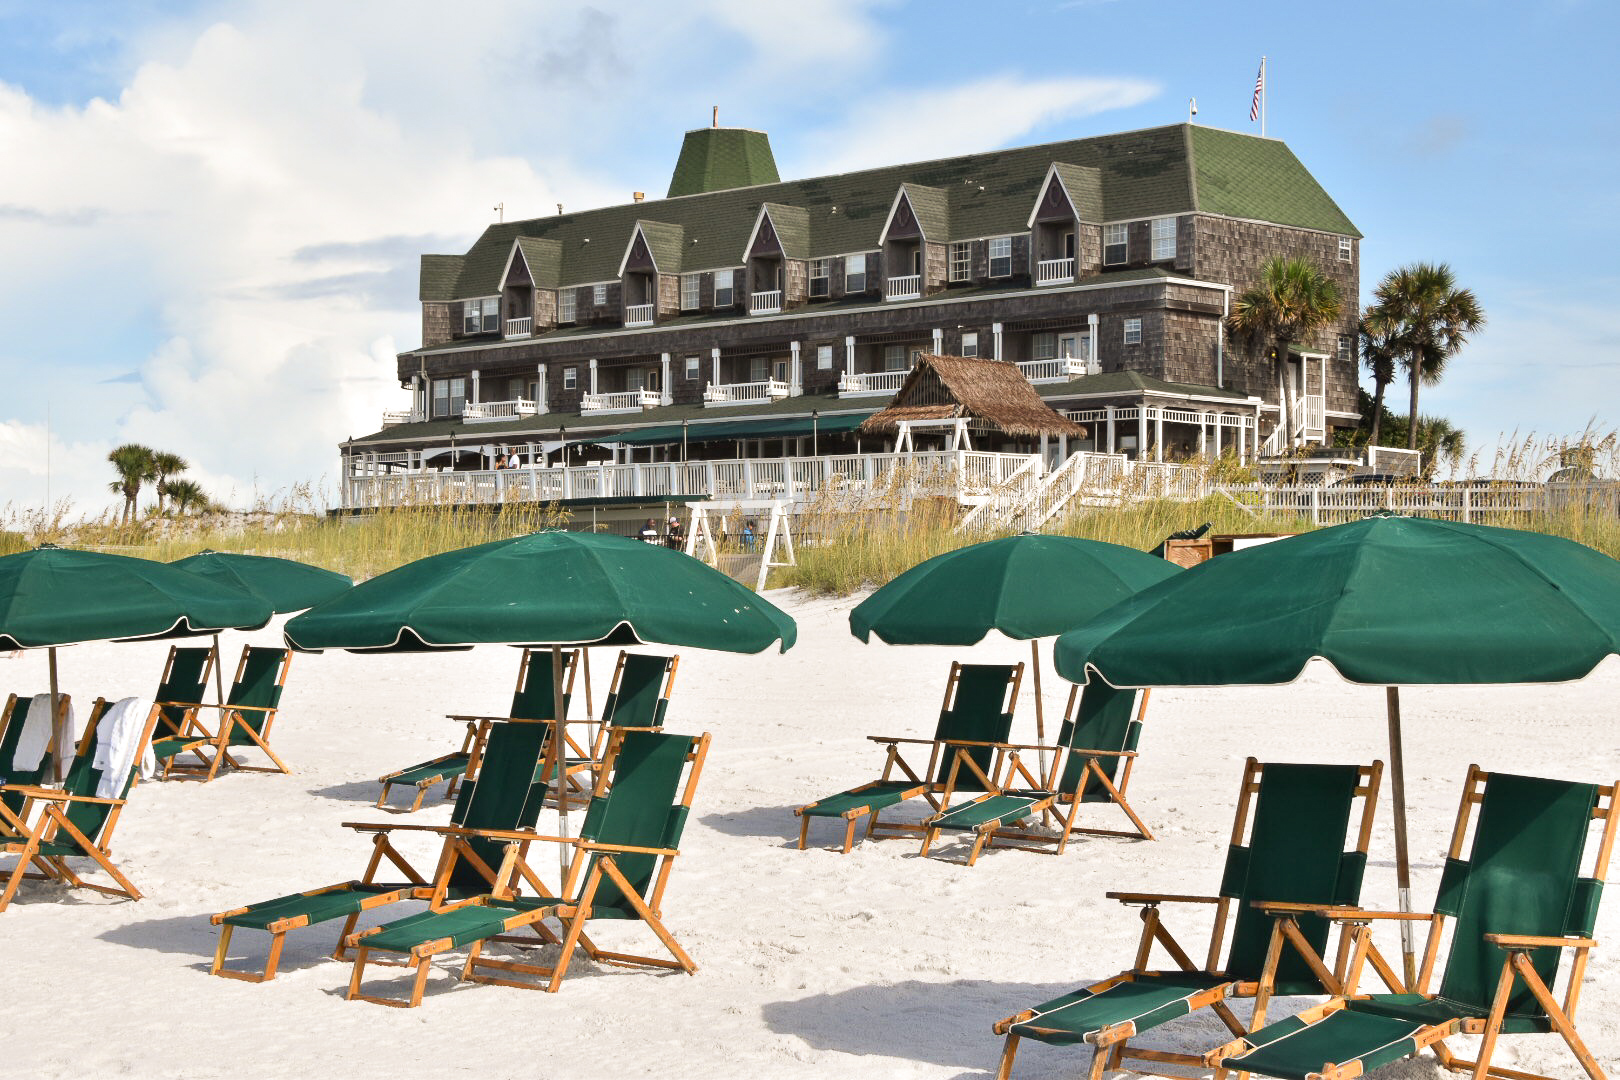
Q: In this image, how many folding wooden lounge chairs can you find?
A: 12